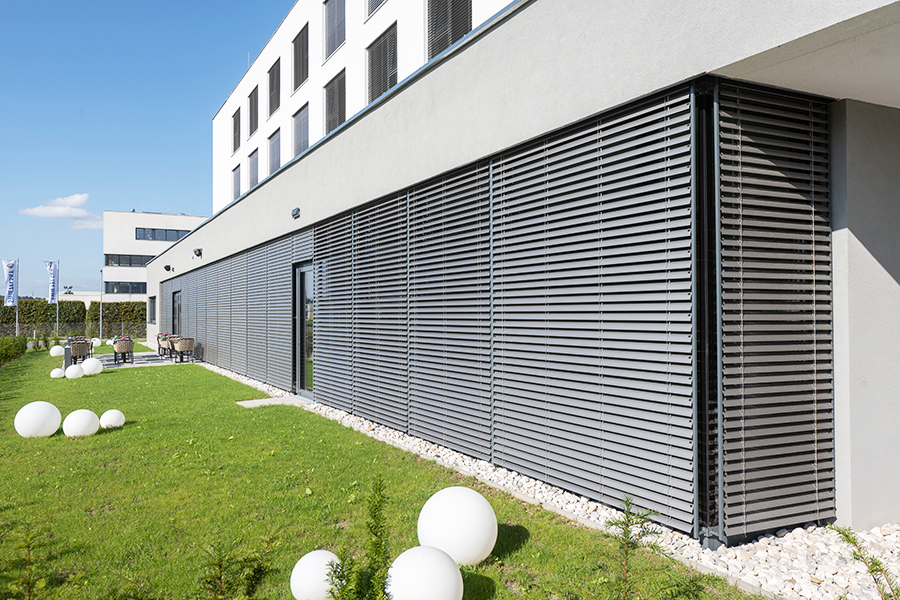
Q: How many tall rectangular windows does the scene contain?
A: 13